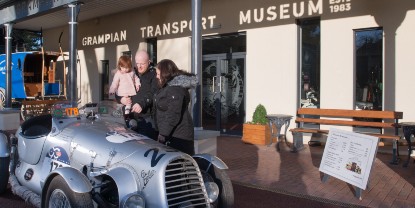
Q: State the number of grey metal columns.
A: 3